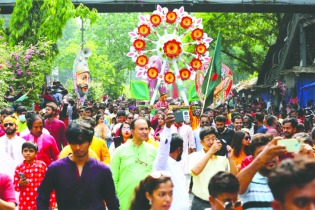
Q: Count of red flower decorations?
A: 13